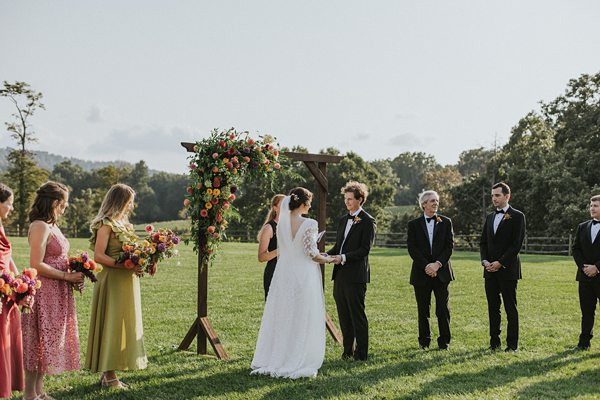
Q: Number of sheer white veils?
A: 1